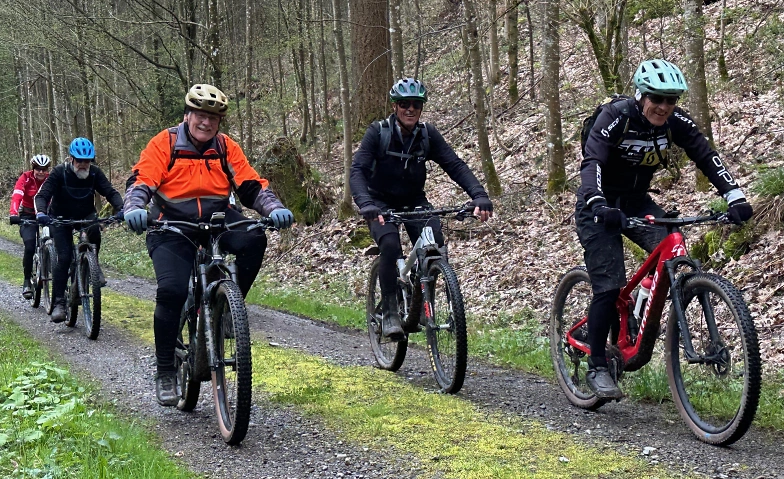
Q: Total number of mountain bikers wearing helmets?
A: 5